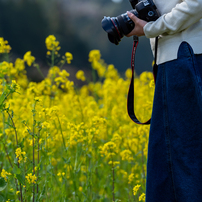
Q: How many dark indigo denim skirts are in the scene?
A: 1